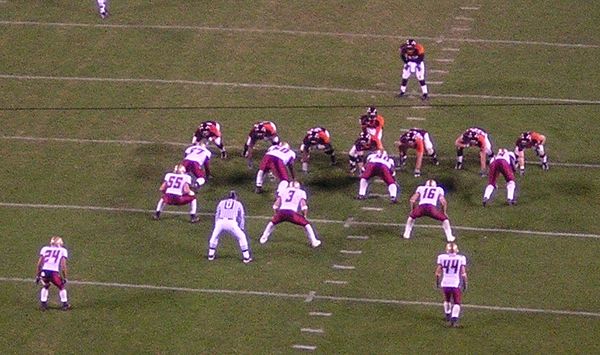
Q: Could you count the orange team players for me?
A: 9